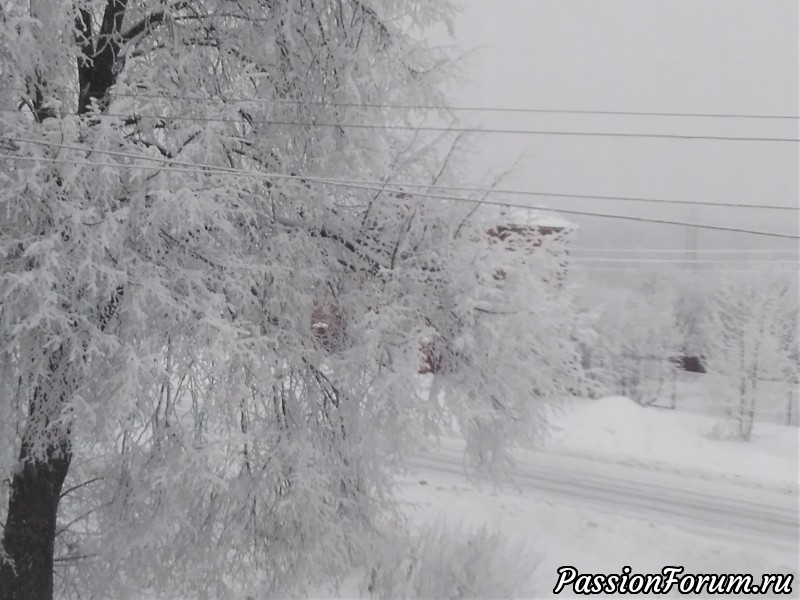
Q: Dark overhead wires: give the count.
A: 4